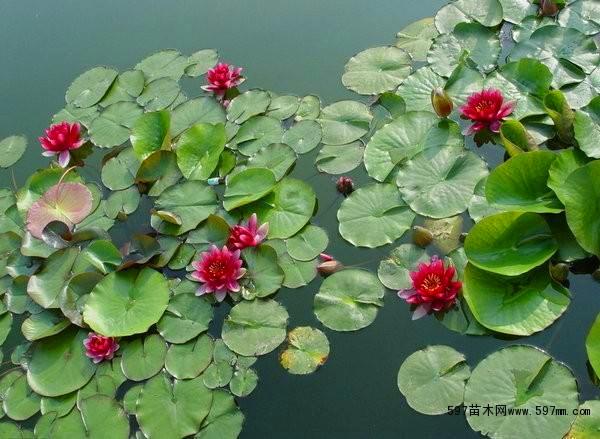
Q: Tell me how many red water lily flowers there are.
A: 7